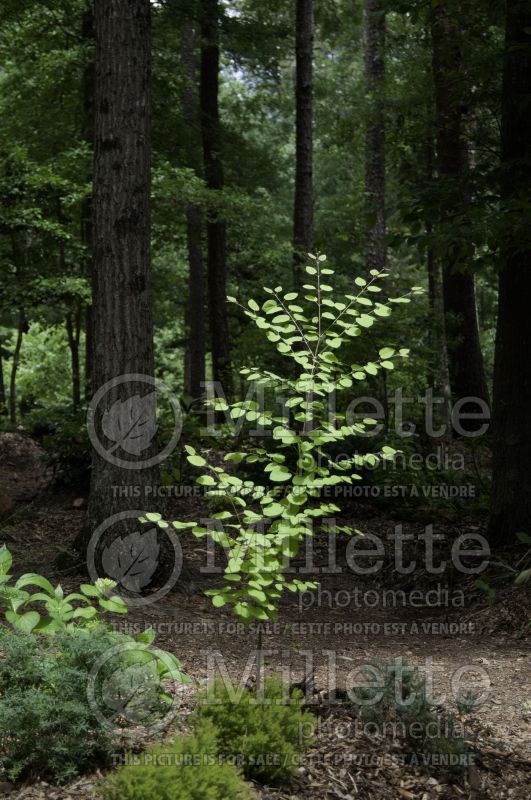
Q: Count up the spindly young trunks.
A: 1